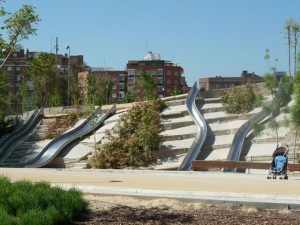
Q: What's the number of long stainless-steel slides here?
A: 4